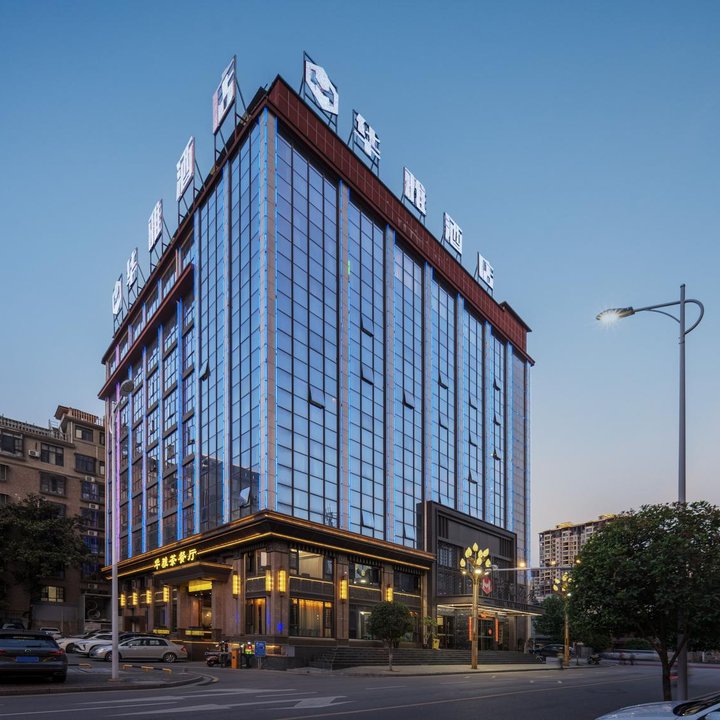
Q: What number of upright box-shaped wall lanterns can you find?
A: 9